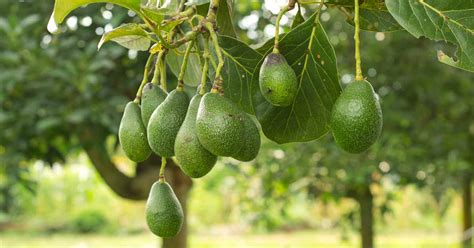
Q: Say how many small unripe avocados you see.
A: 9